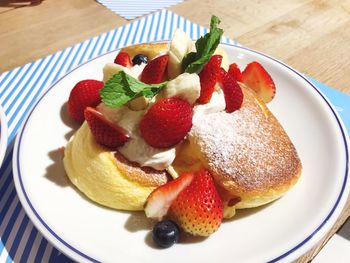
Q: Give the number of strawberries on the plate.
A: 11